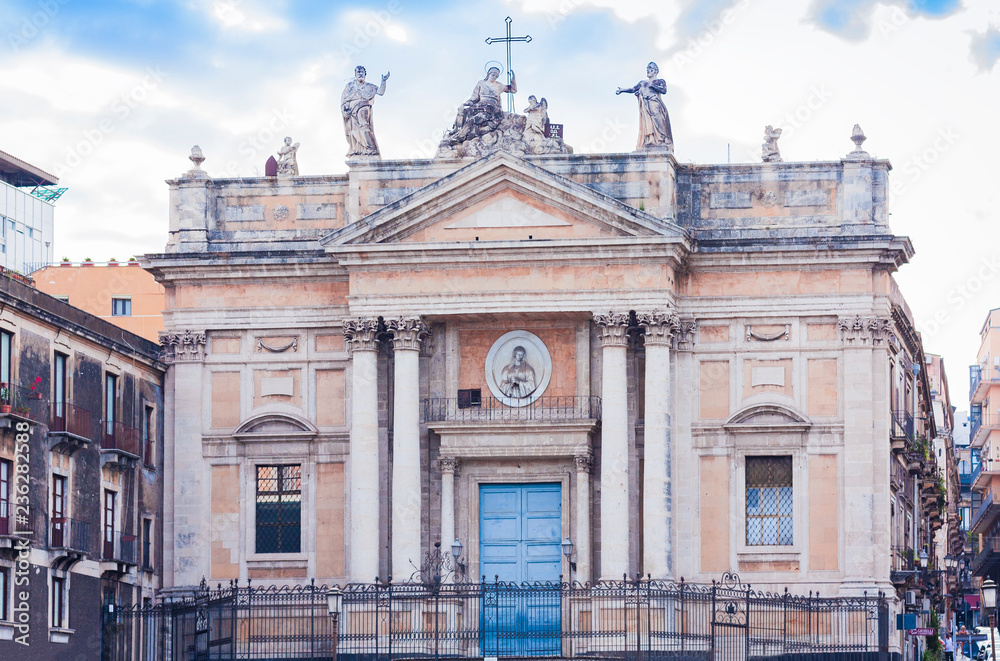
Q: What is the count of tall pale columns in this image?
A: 4